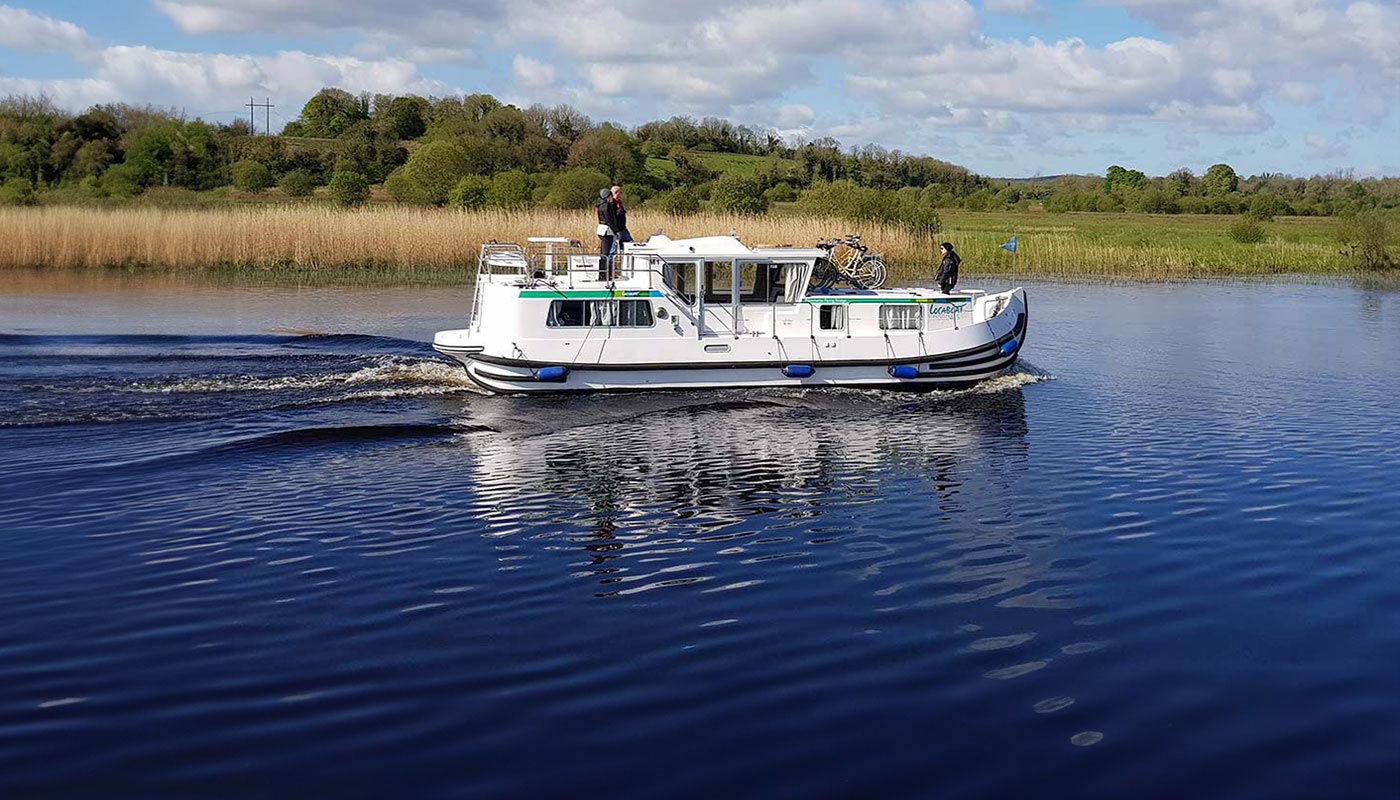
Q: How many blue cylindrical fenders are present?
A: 4